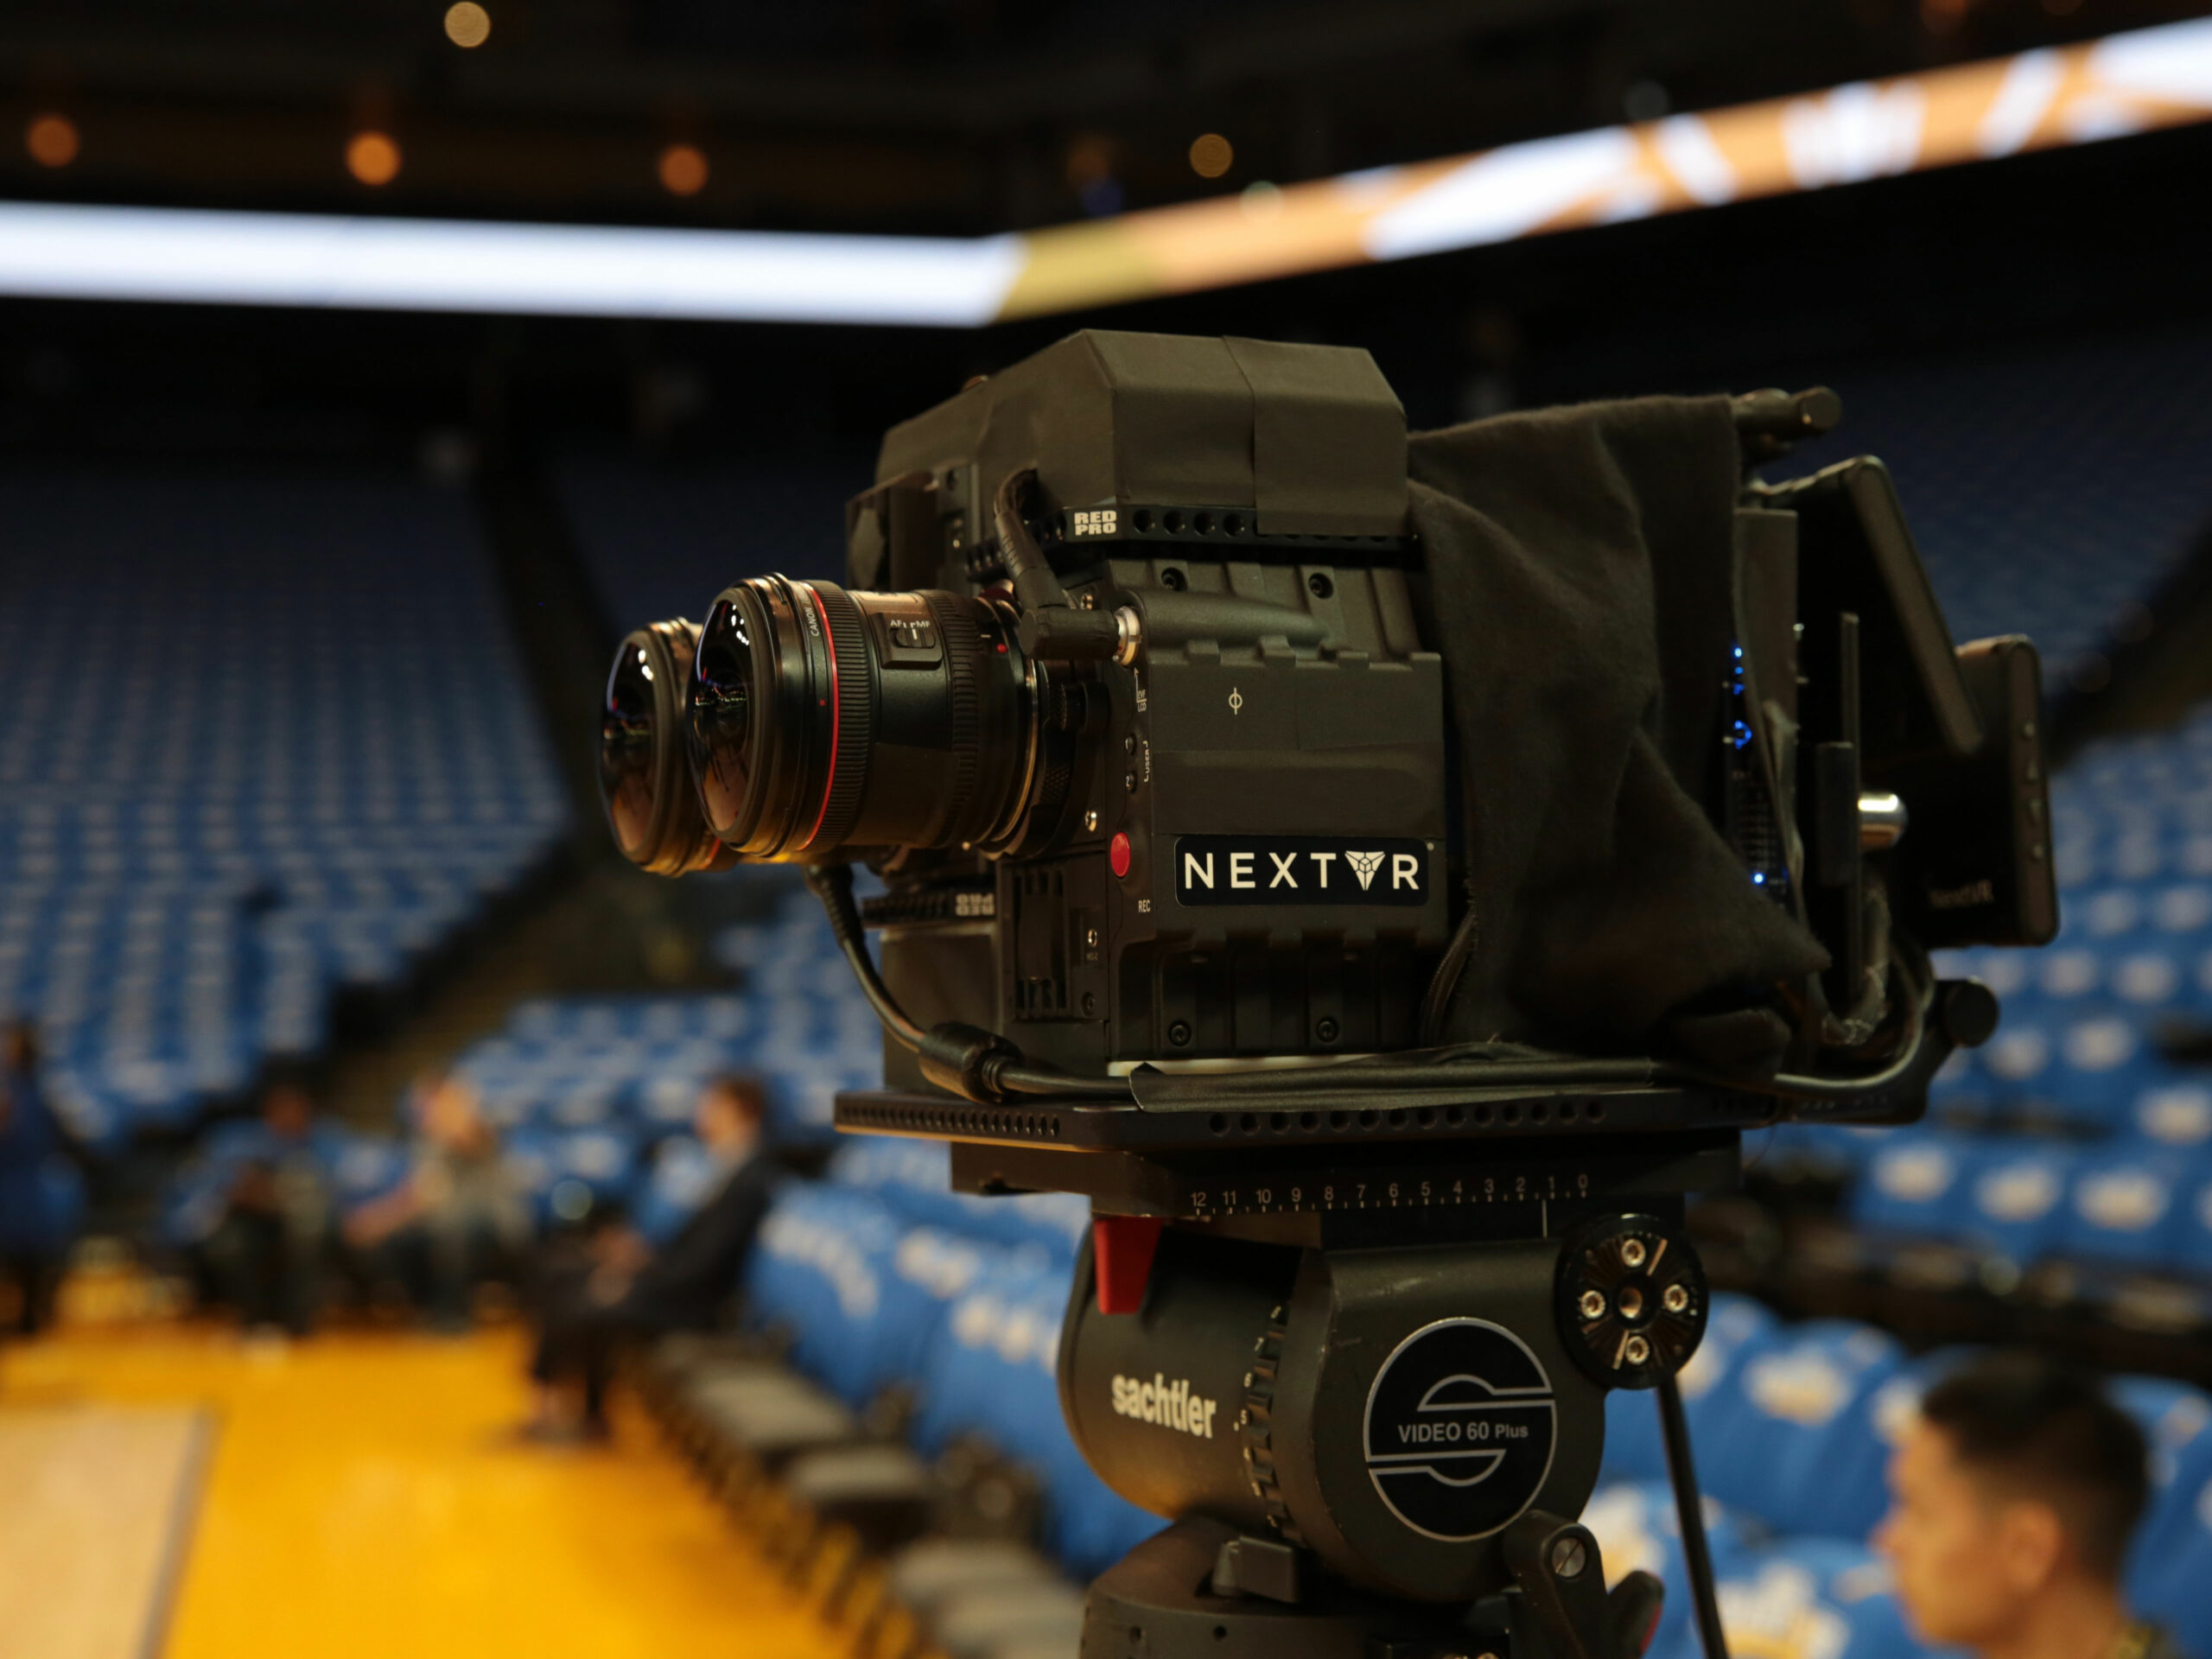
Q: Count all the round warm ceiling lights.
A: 5